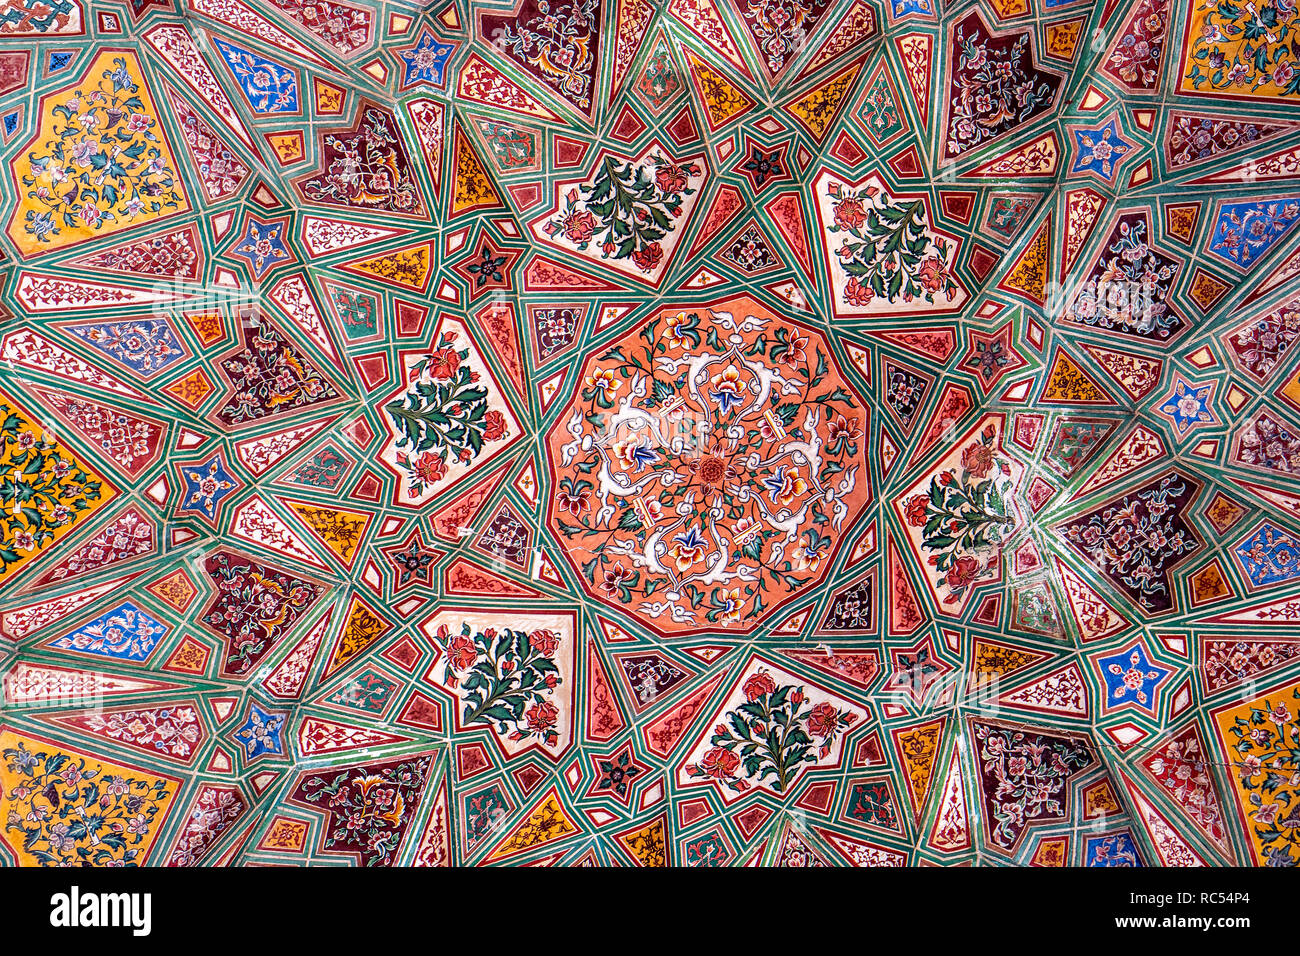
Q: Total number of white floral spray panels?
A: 6